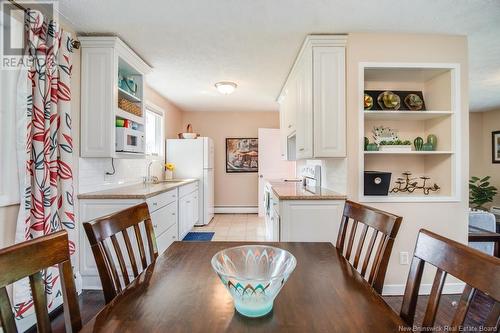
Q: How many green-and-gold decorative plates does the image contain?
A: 3